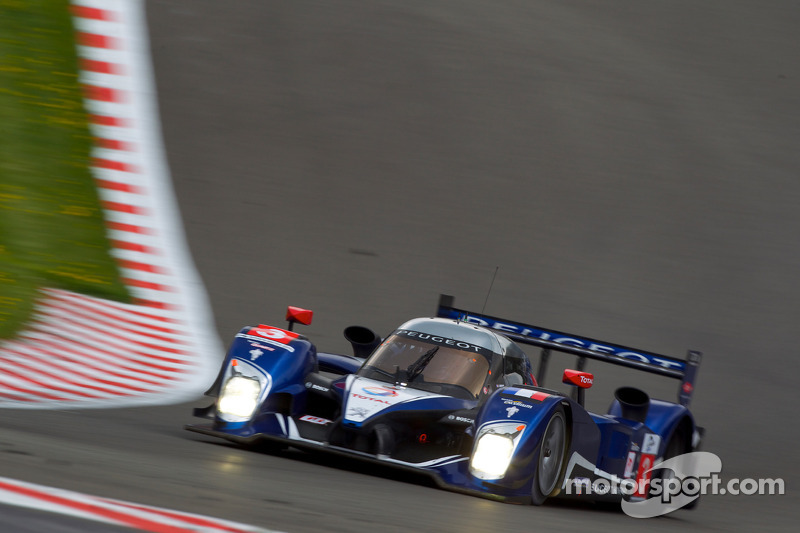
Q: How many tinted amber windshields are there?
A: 1